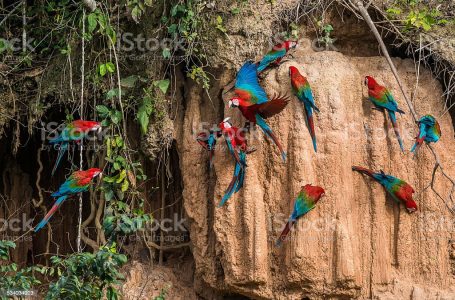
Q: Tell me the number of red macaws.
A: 11